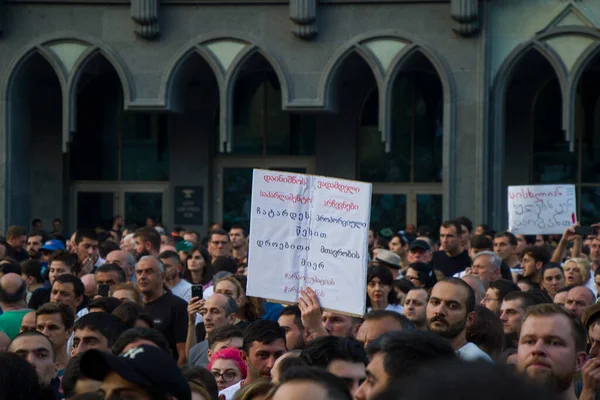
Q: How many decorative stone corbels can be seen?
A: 3